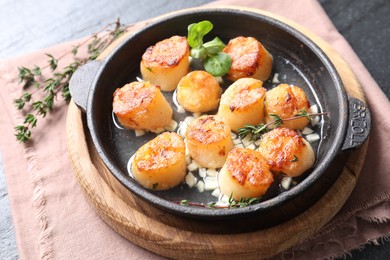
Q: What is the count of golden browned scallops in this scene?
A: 10